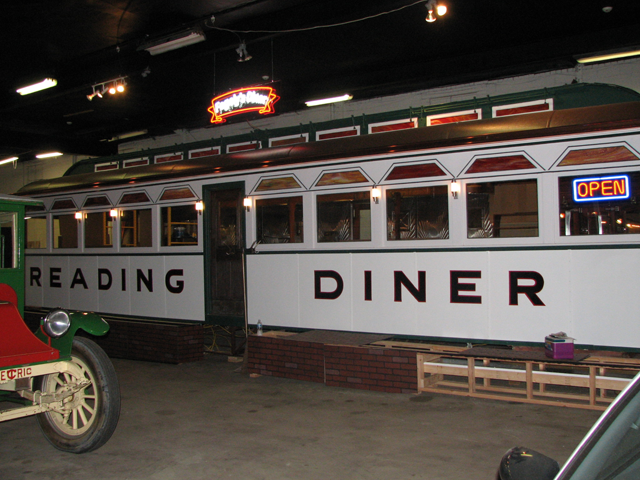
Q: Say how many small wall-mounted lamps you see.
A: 6